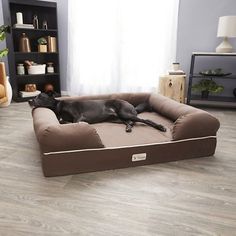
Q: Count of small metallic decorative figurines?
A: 2